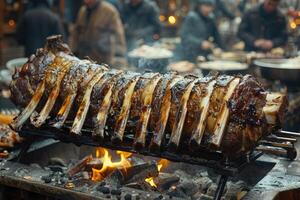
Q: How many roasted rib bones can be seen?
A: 11